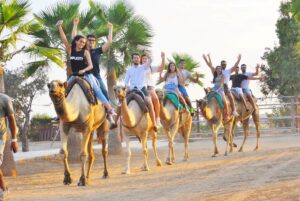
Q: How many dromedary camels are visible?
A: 5